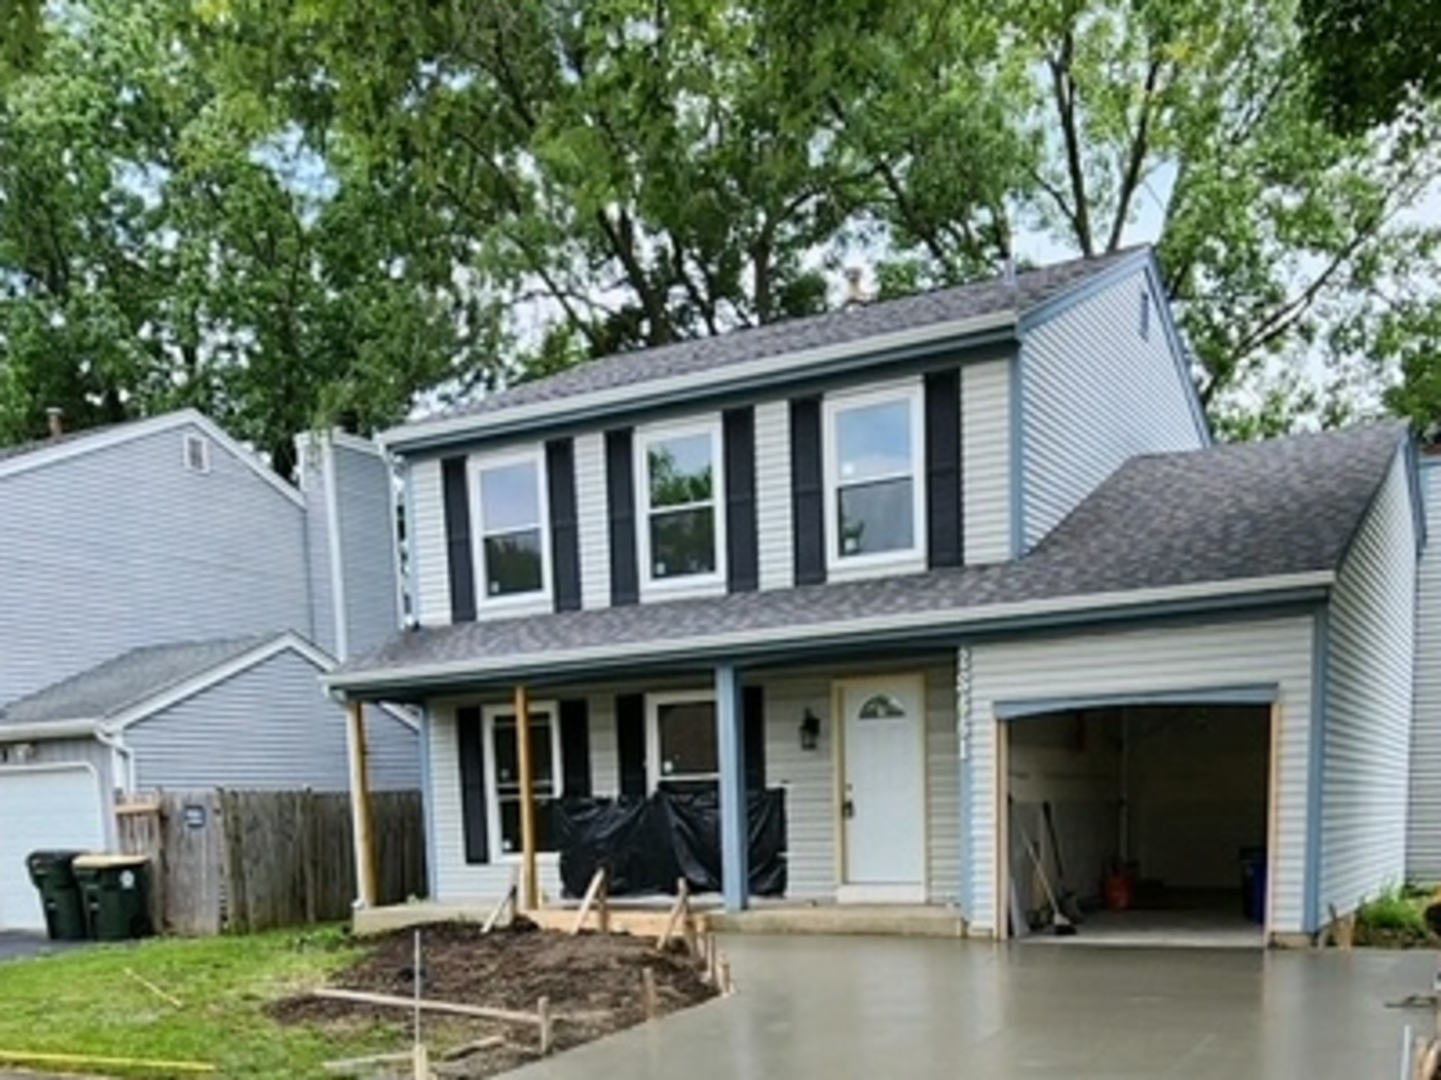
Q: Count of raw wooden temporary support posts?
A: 2